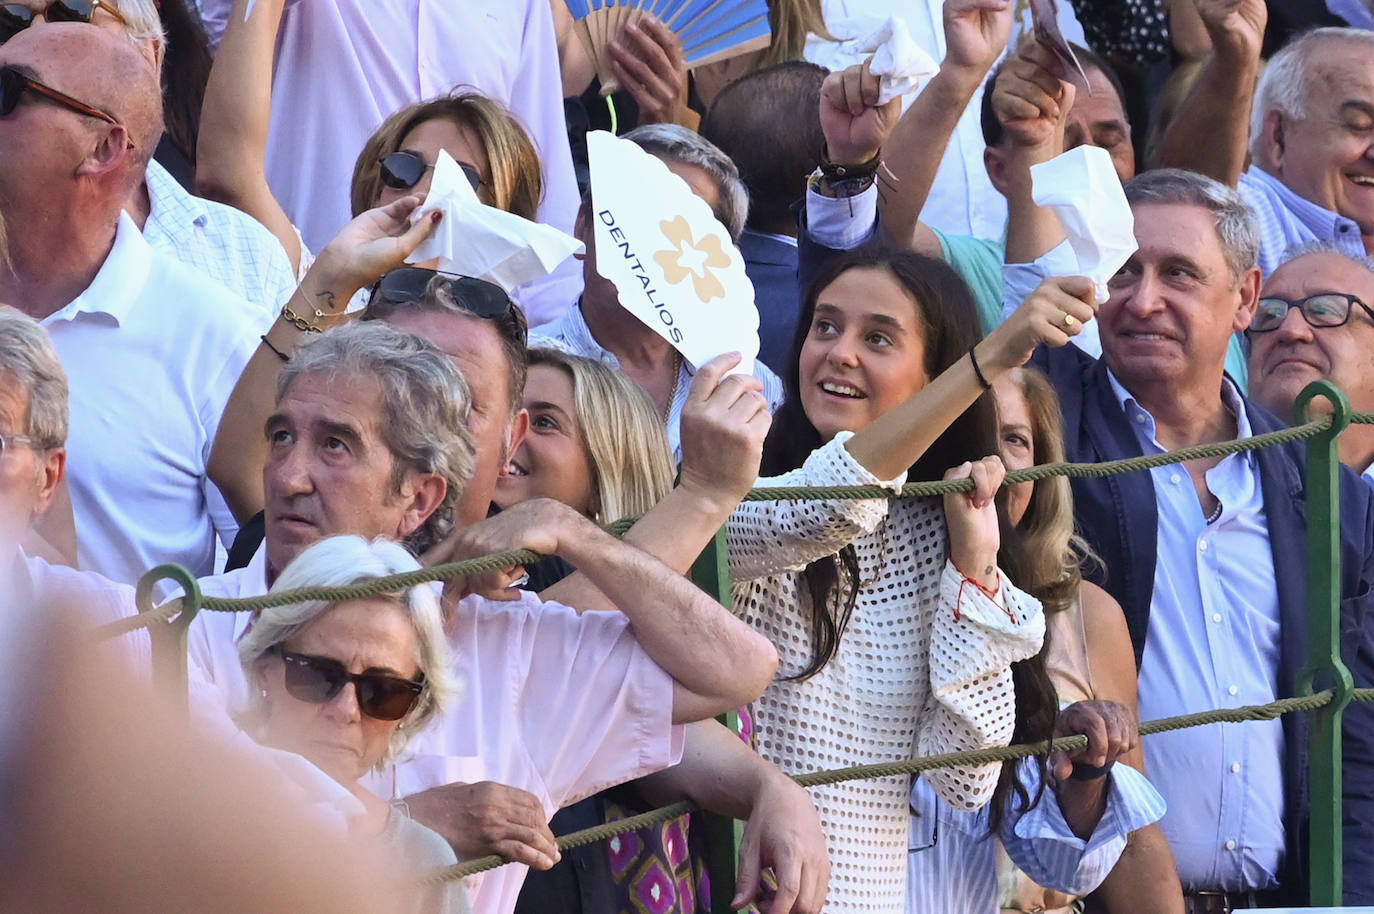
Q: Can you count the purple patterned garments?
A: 1